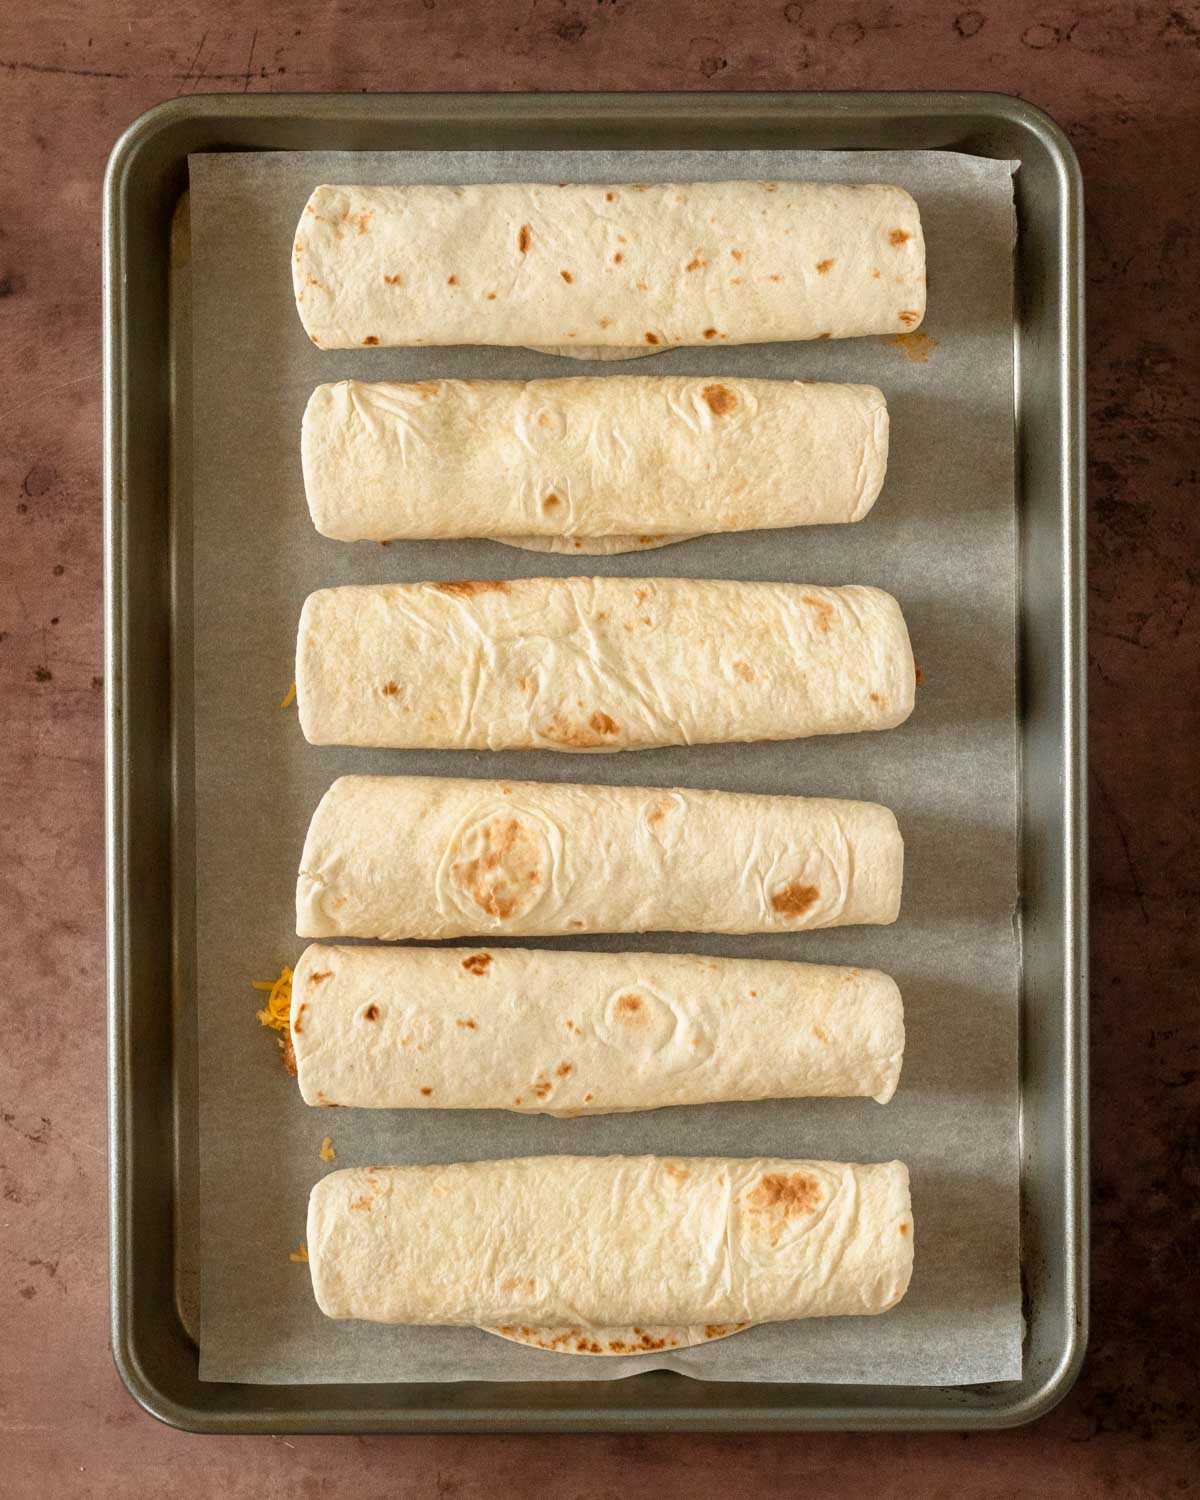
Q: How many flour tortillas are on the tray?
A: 6